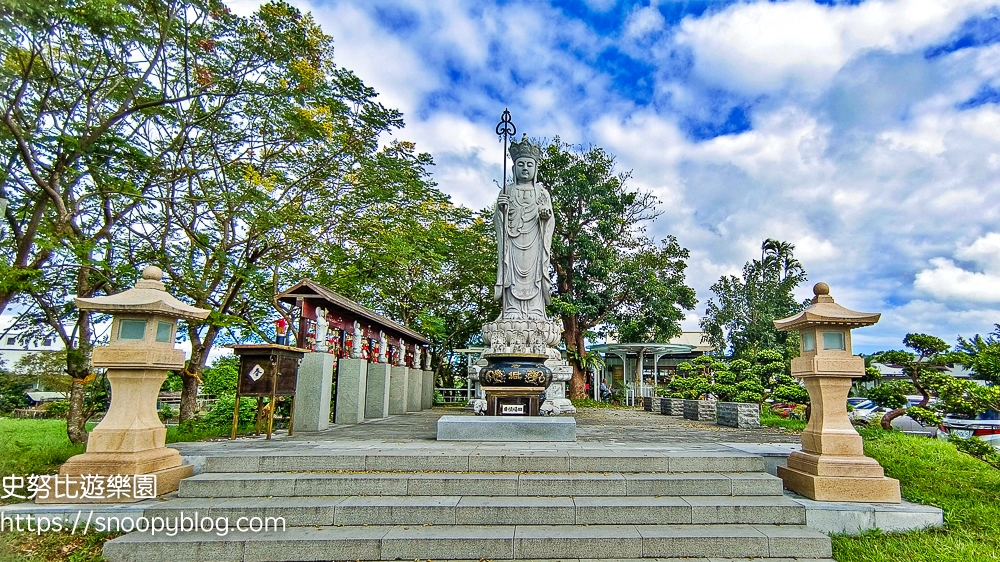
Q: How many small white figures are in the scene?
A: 6